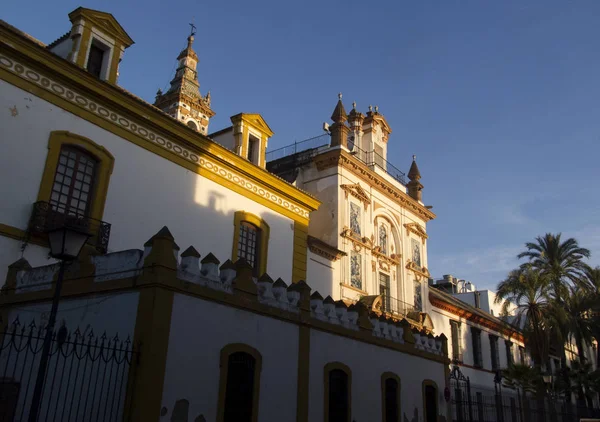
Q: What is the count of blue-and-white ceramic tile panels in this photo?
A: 5